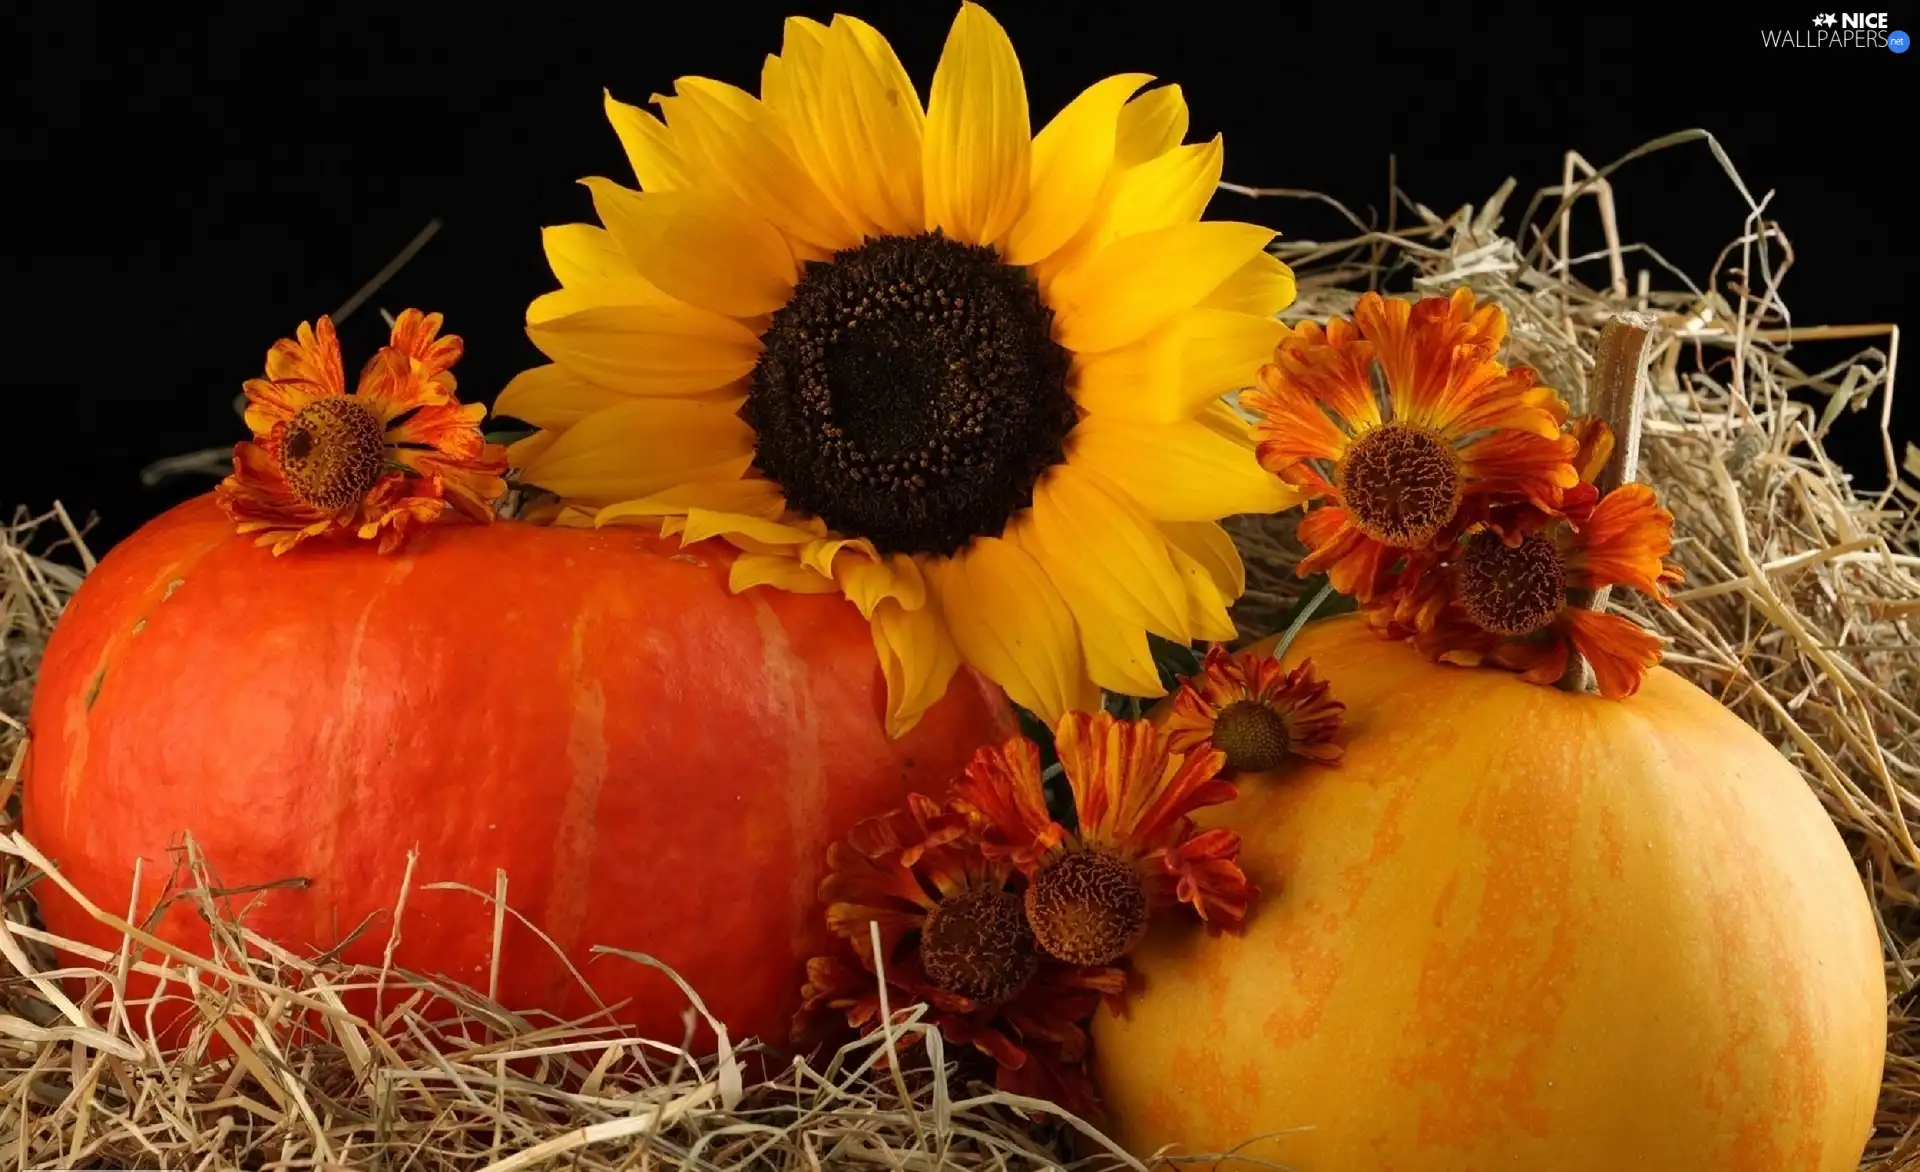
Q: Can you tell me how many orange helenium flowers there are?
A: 6